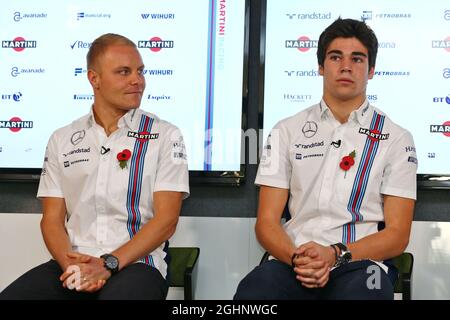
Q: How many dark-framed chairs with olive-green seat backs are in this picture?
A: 2